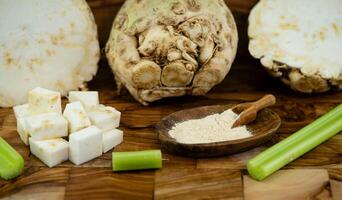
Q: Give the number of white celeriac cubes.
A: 9